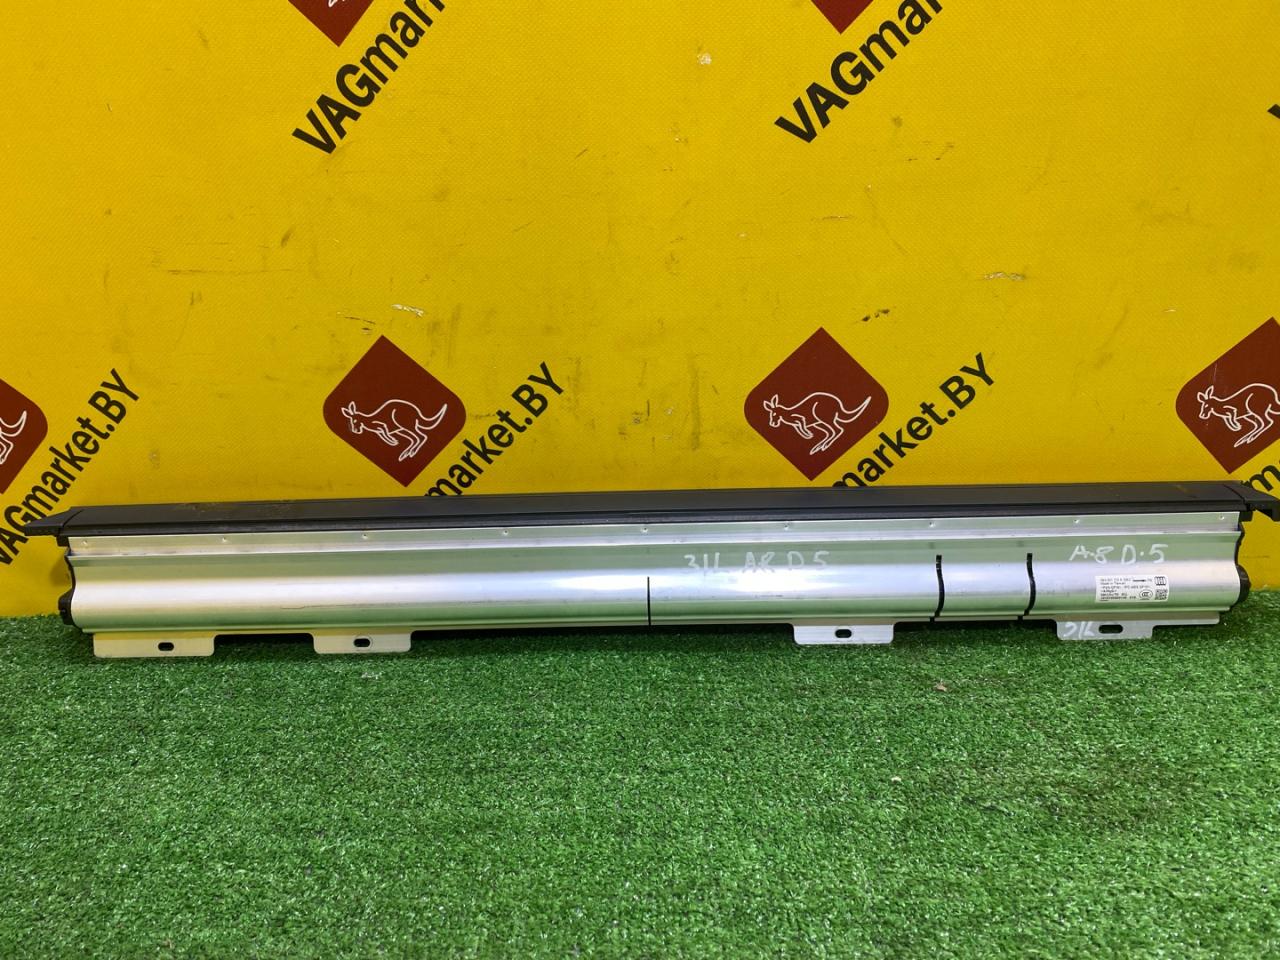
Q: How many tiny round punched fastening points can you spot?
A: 9